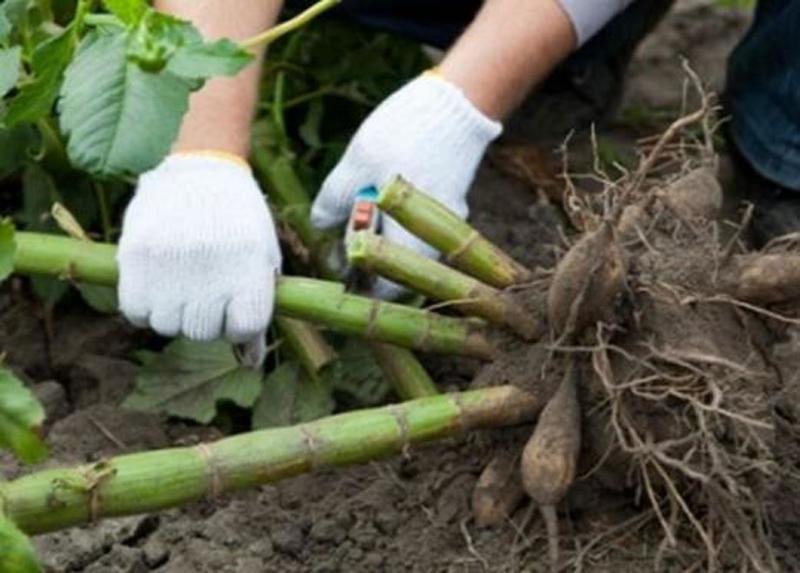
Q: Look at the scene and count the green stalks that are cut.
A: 2